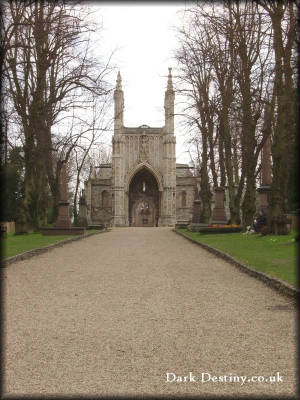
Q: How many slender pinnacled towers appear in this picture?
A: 2